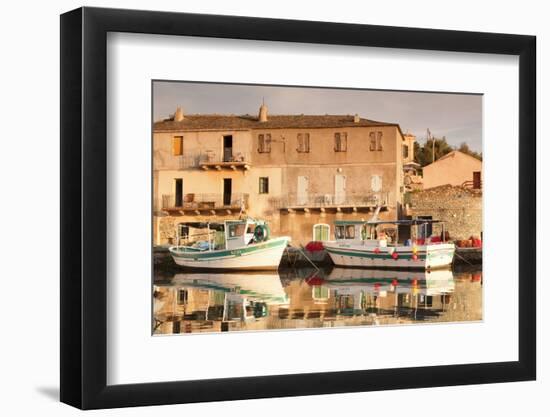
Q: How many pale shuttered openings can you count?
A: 3